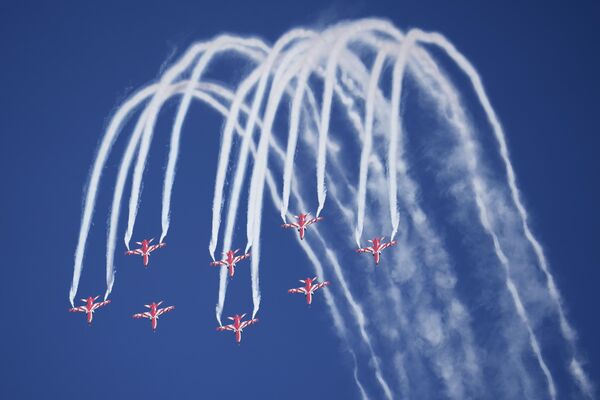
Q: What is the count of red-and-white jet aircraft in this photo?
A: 8